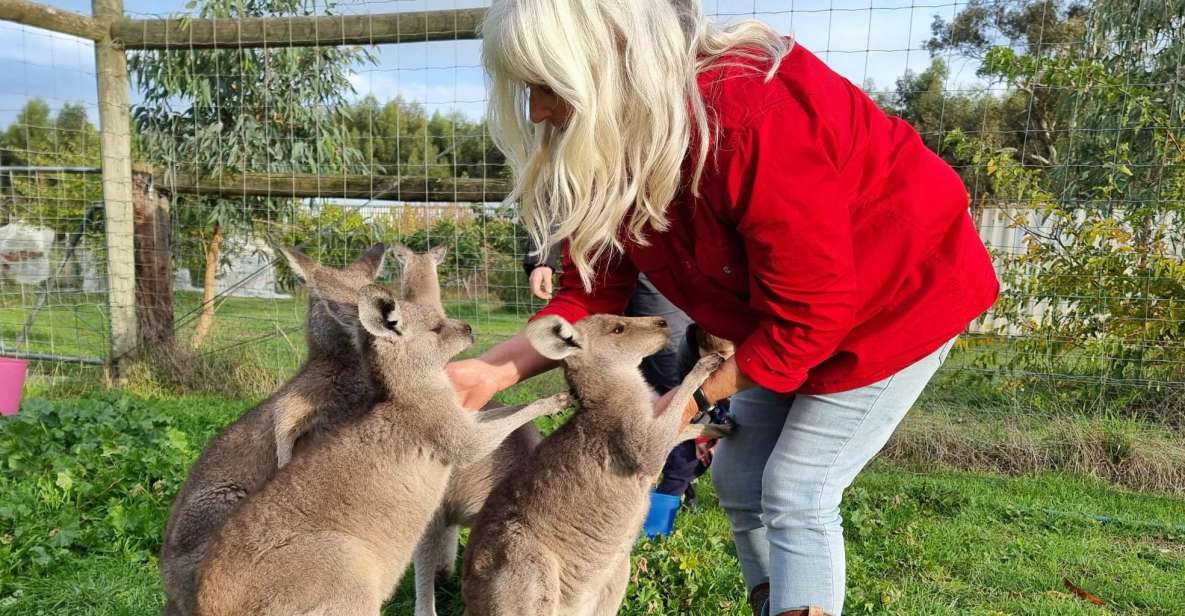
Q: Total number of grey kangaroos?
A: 4